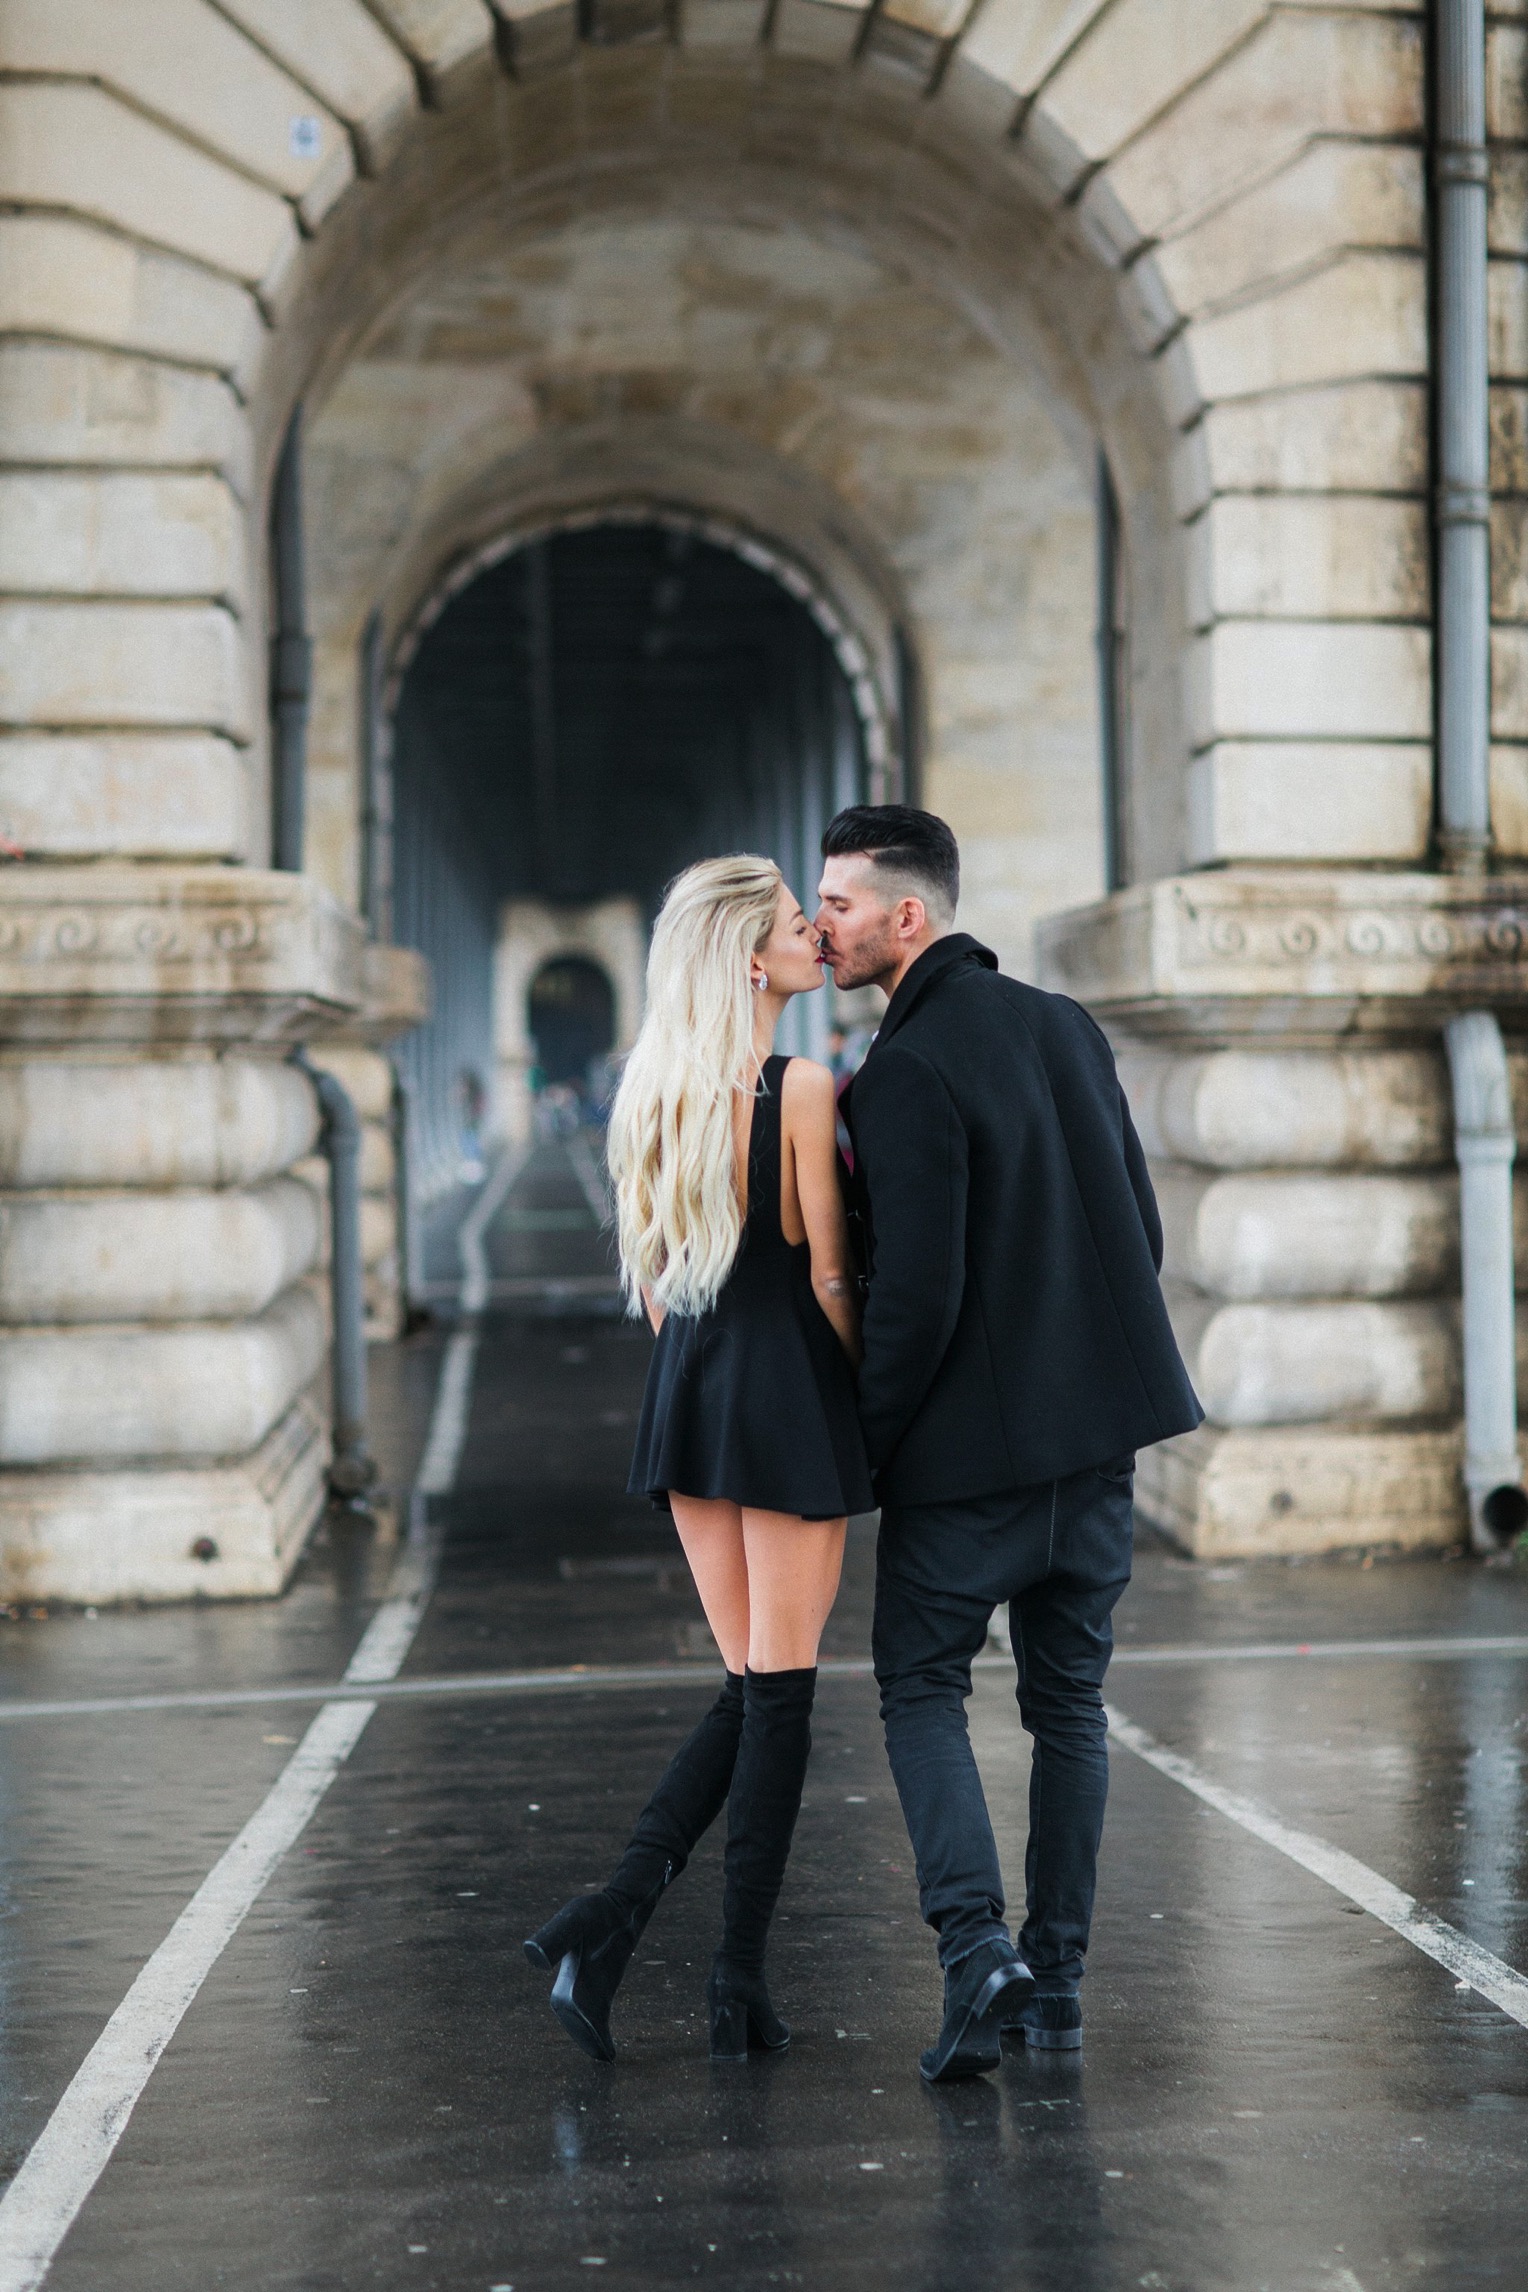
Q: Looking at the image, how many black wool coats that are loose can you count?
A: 1